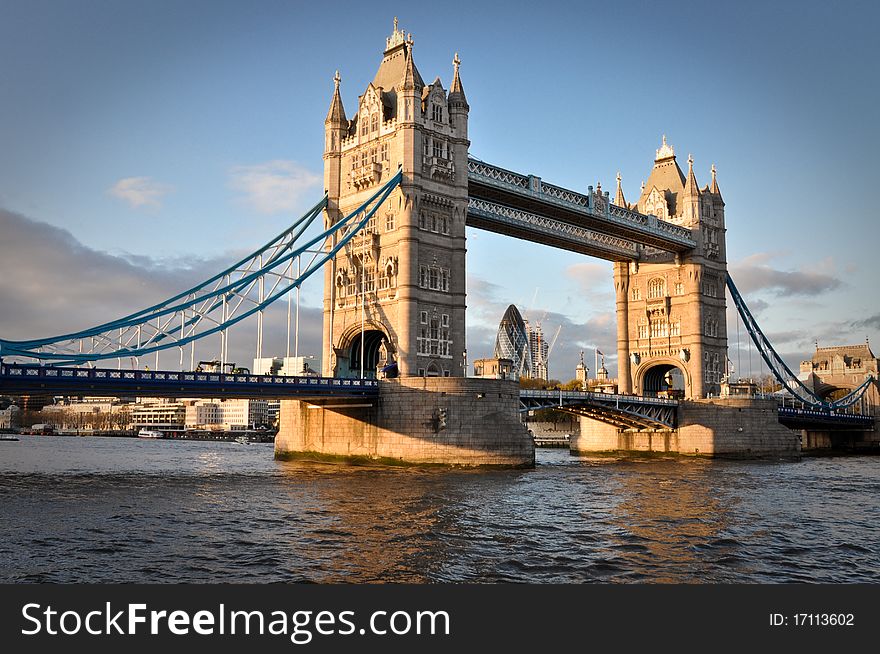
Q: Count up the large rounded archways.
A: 2